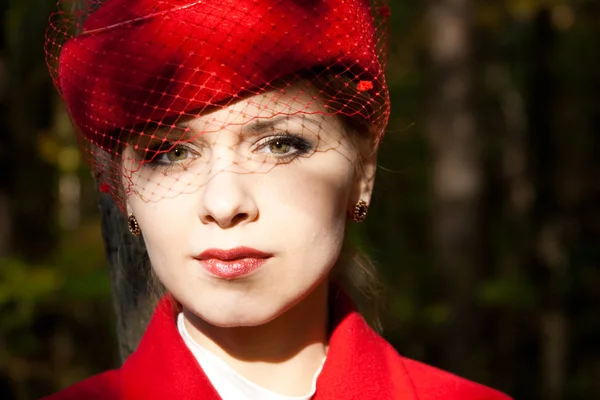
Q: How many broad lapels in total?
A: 2